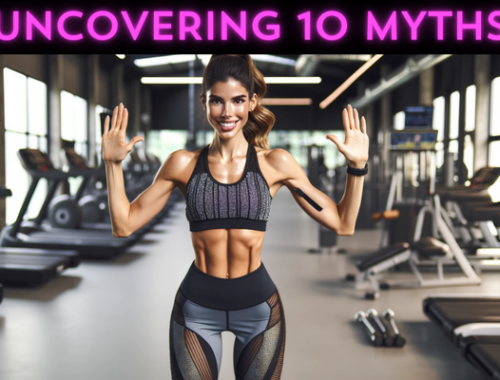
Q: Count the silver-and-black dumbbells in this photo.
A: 3